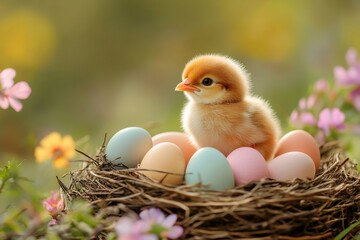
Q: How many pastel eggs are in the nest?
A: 7